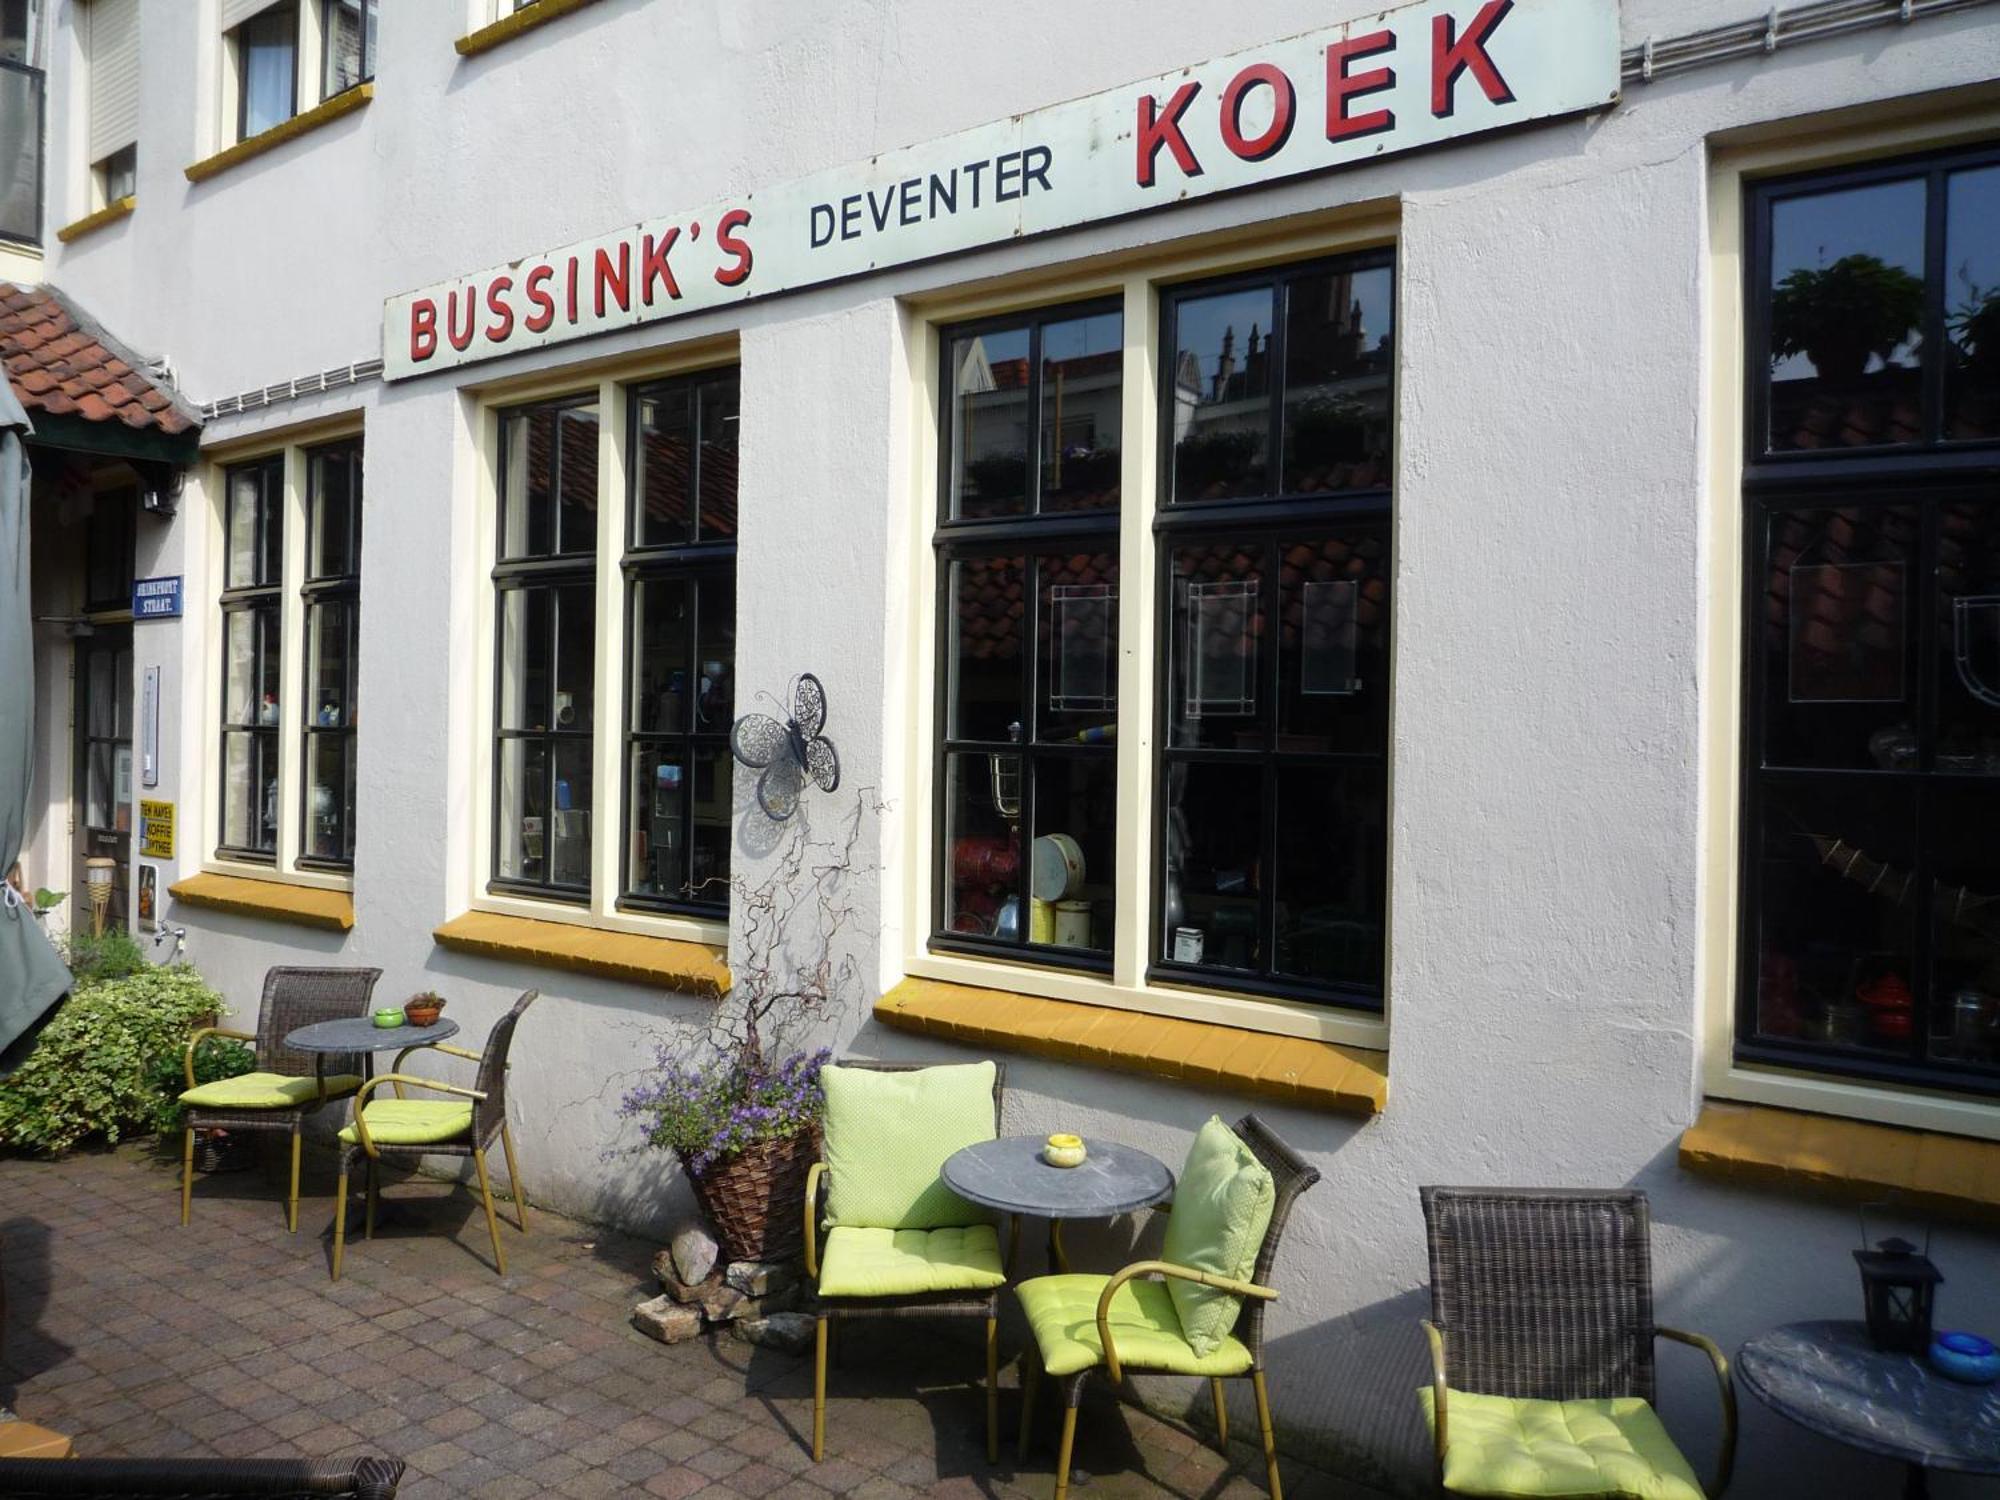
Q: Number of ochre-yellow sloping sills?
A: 7